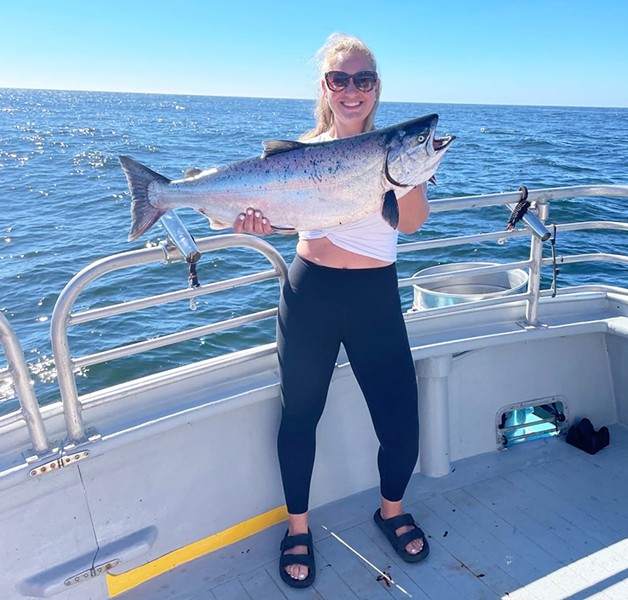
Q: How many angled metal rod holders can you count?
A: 2